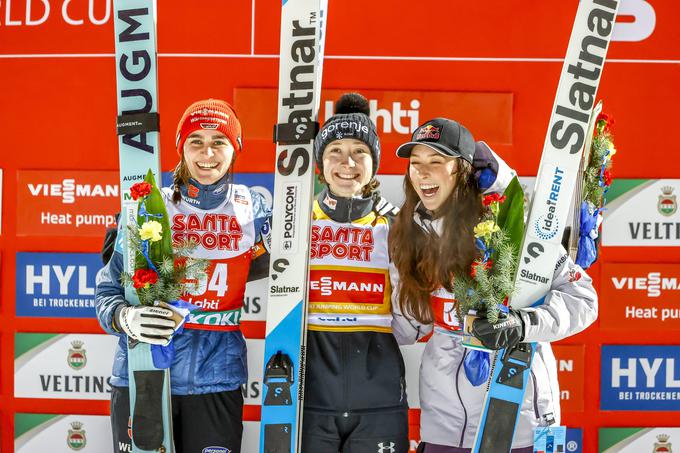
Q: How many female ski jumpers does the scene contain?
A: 3